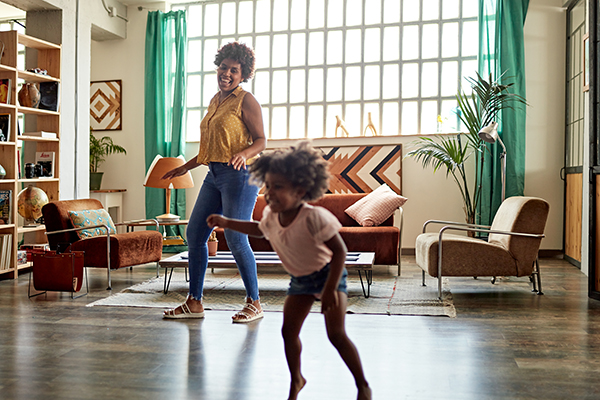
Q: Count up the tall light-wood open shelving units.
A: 1